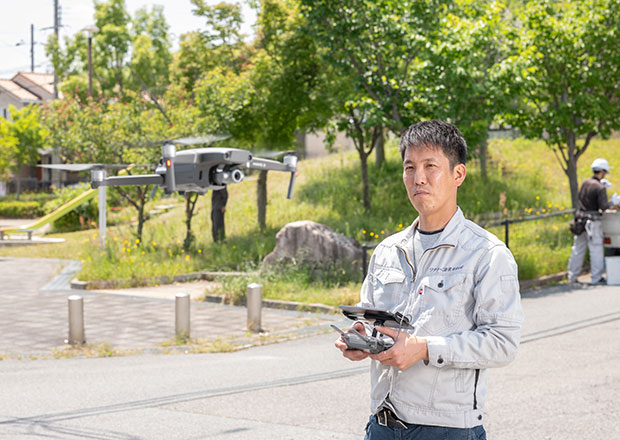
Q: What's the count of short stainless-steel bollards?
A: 3